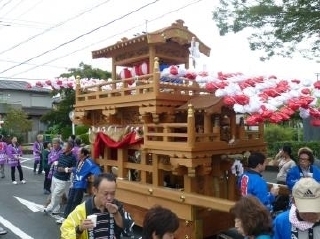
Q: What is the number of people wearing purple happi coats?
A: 5